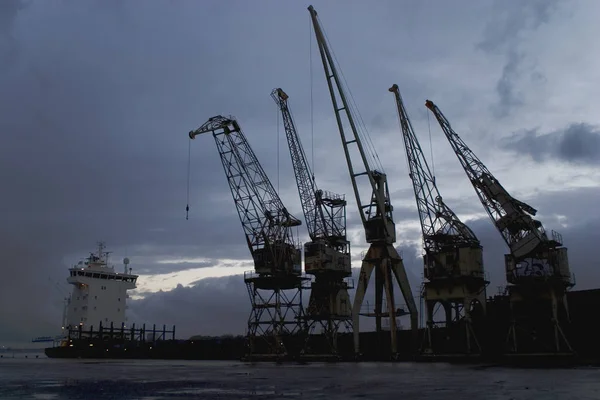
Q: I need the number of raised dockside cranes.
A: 5